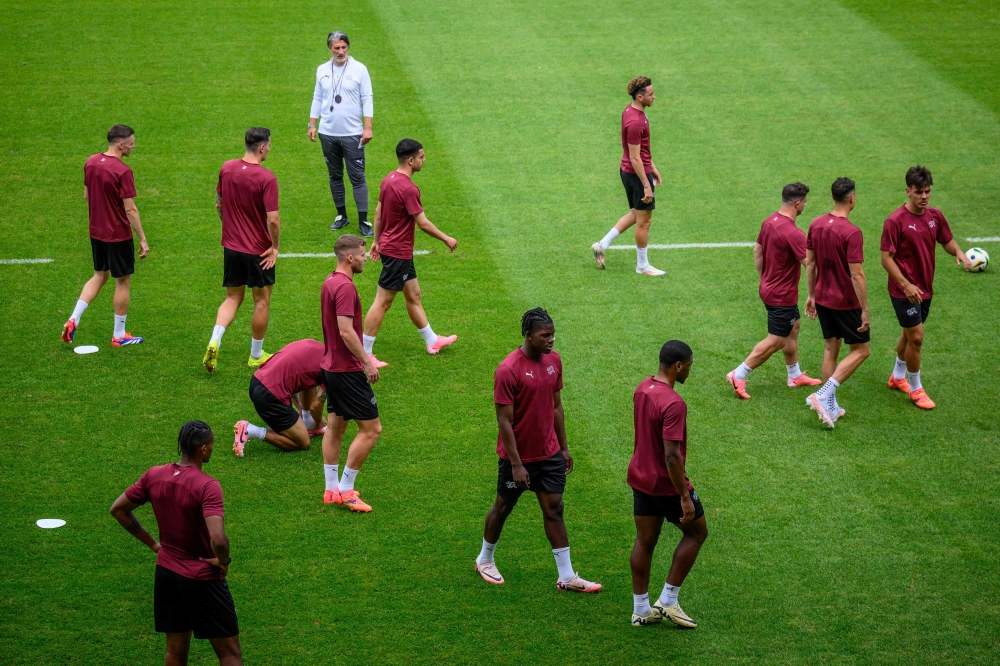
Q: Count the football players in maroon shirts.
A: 12